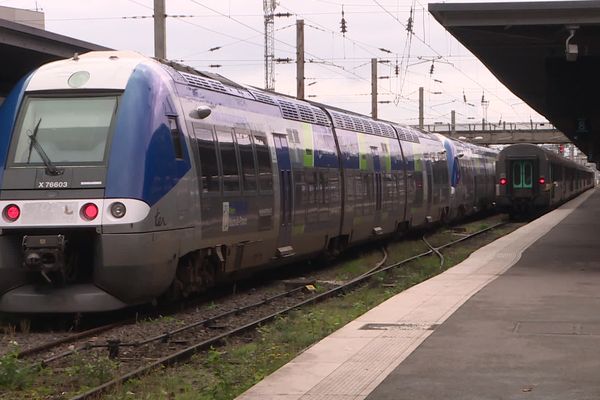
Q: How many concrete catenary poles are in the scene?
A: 5